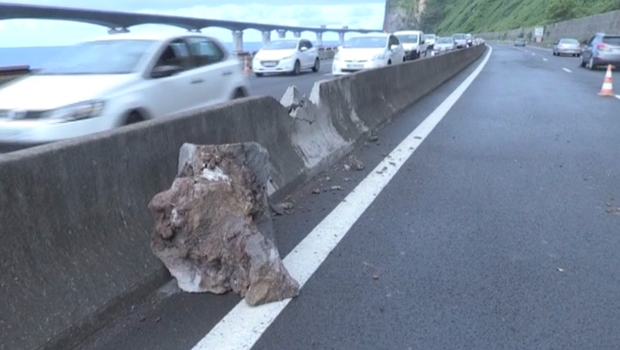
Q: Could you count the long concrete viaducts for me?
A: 1